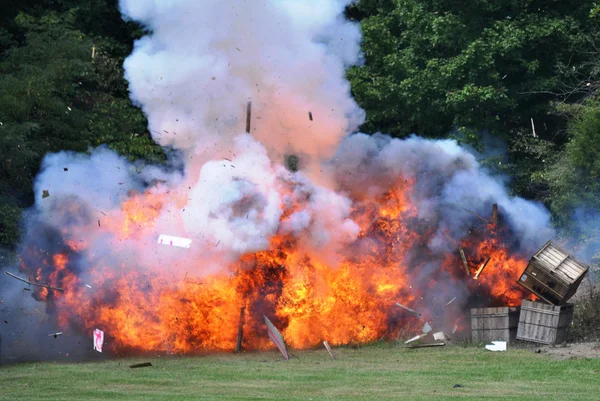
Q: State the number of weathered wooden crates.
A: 3